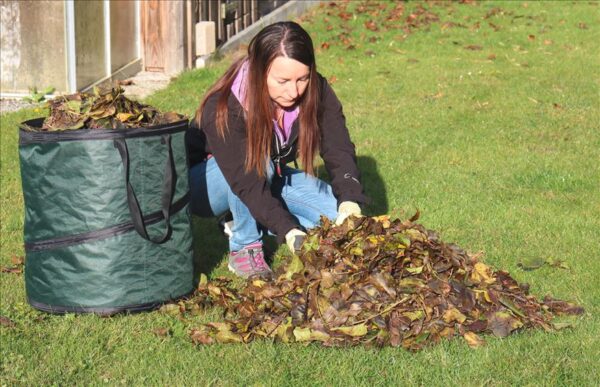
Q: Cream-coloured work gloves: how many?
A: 2